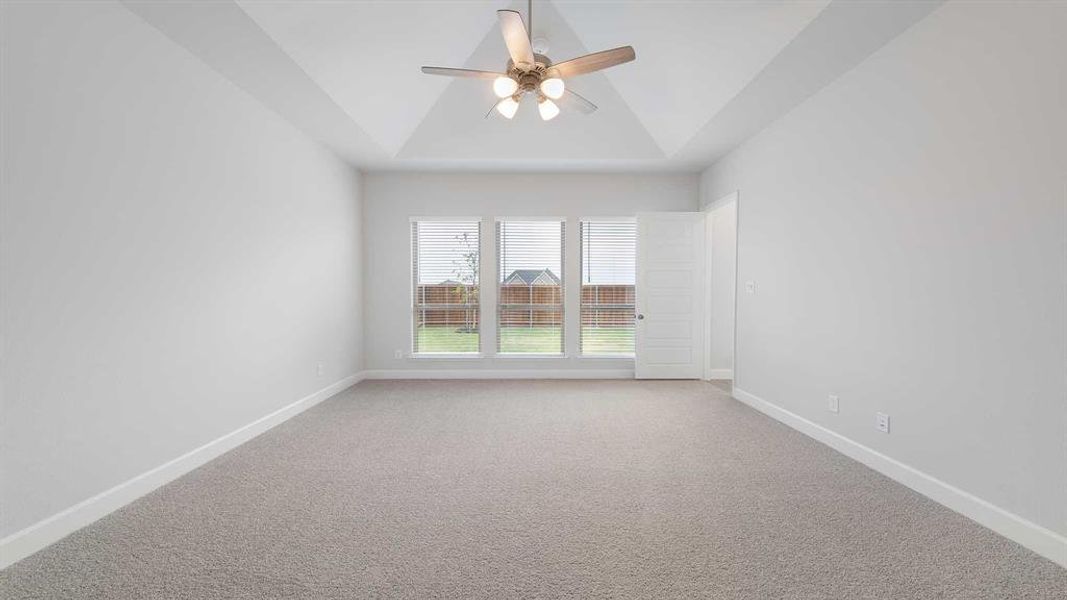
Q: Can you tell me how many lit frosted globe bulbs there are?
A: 4